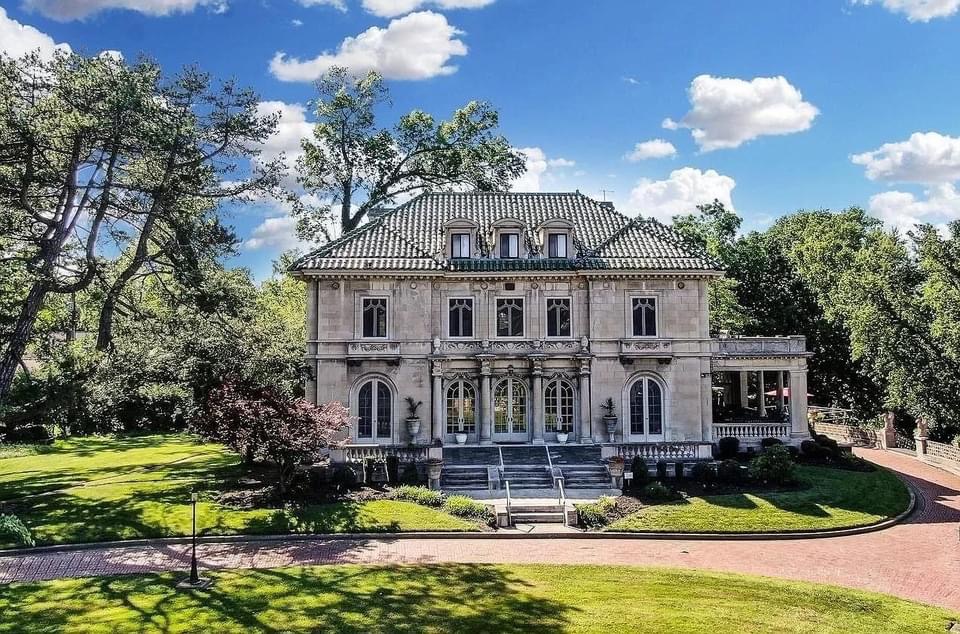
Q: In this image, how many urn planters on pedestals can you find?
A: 4